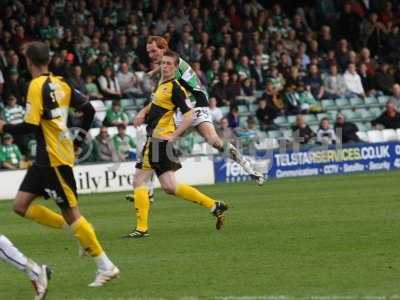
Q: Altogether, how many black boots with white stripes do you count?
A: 2